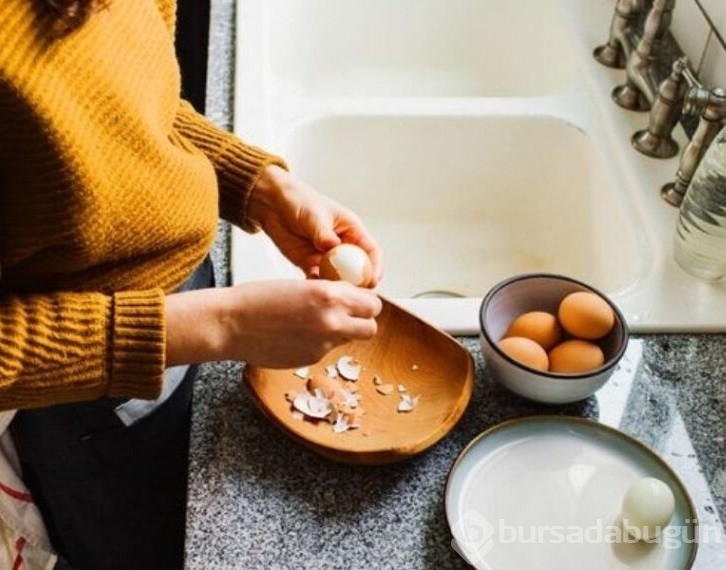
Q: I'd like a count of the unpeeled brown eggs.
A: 4